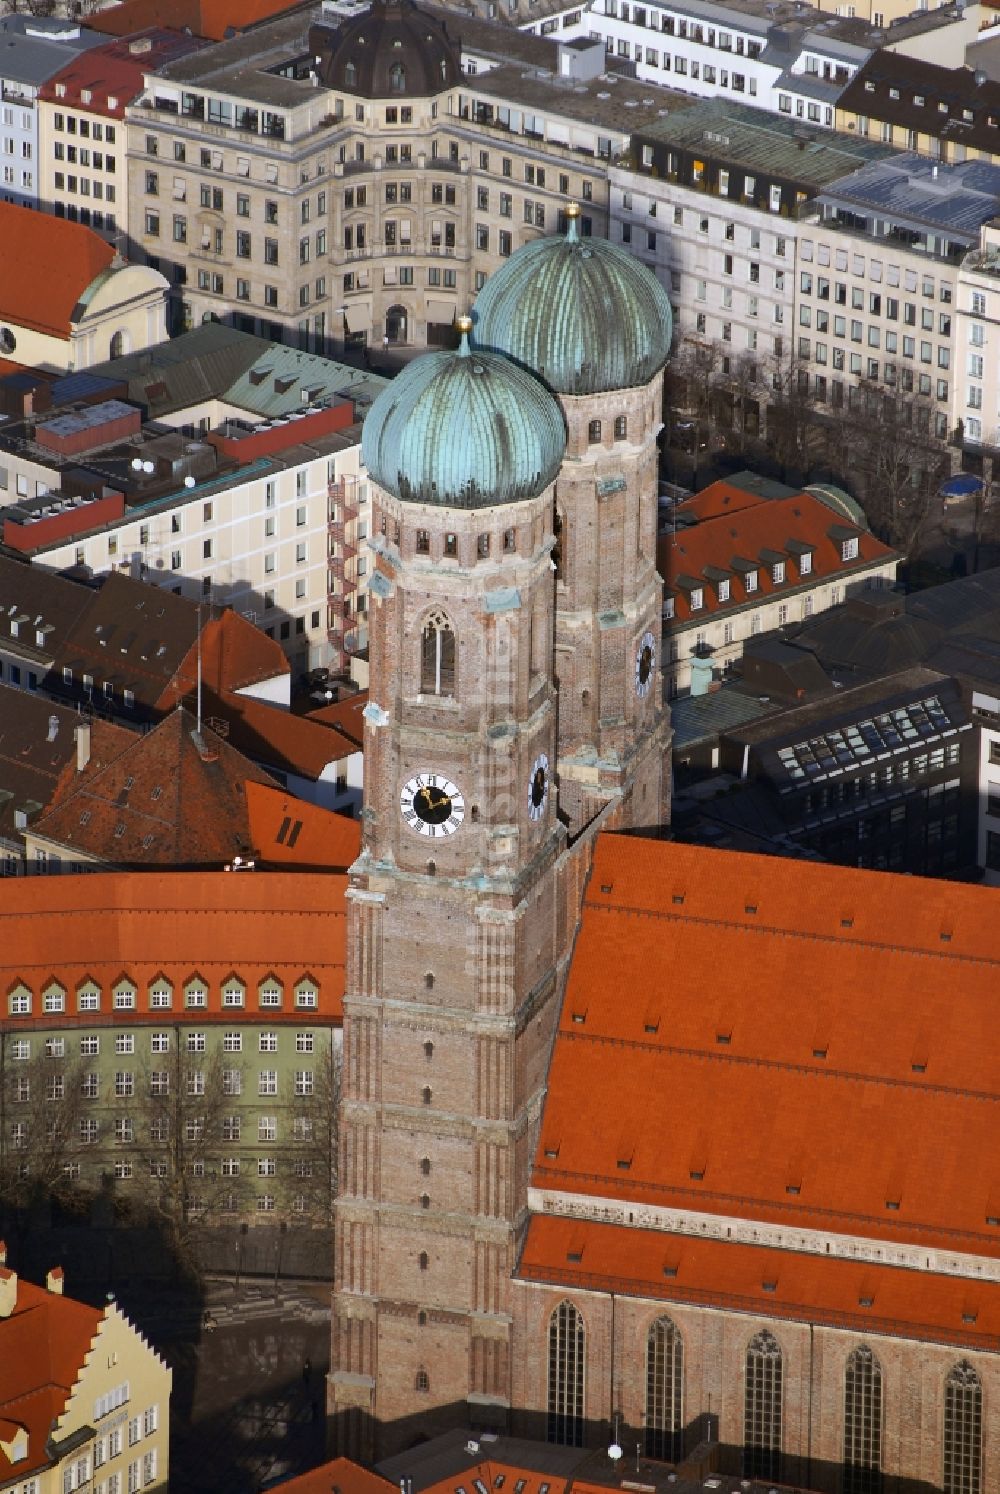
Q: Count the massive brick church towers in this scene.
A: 2